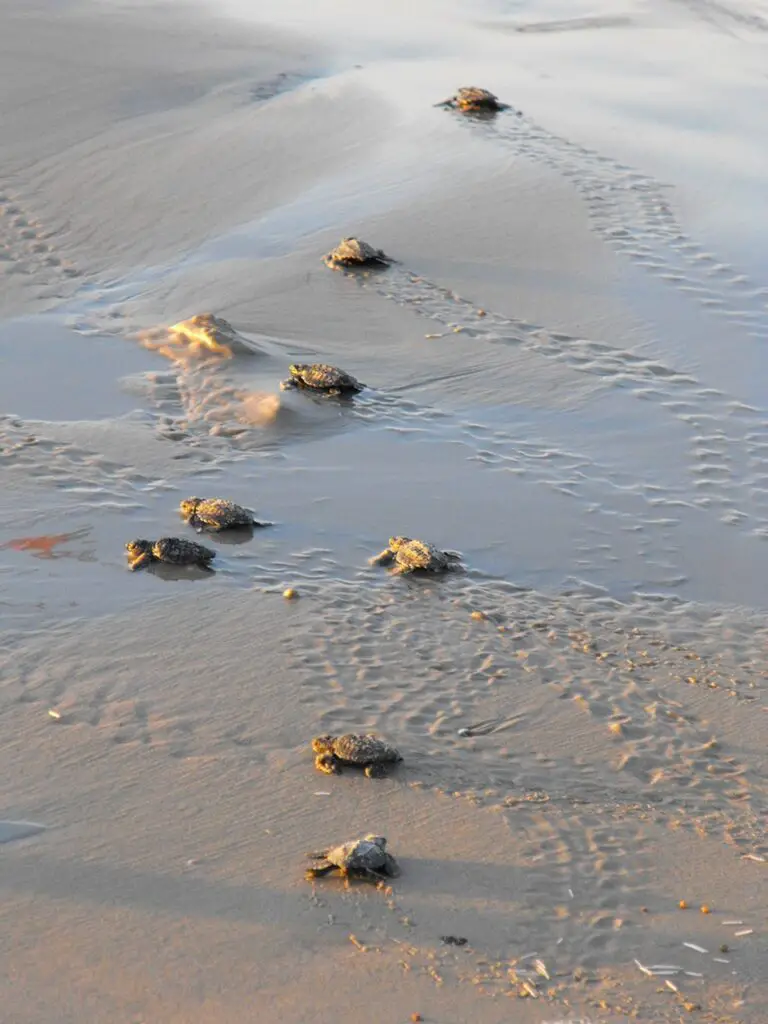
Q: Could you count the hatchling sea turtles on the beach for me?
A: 8